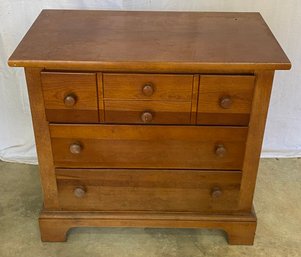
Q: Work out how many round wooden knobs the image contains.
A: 8